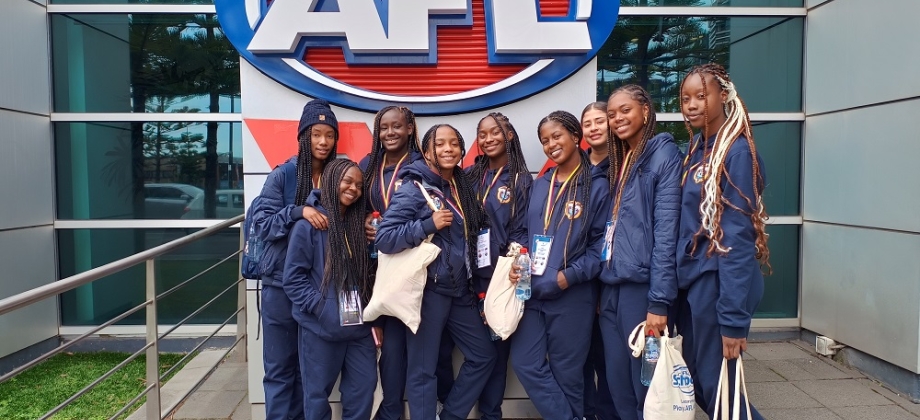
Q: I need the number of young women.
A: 9